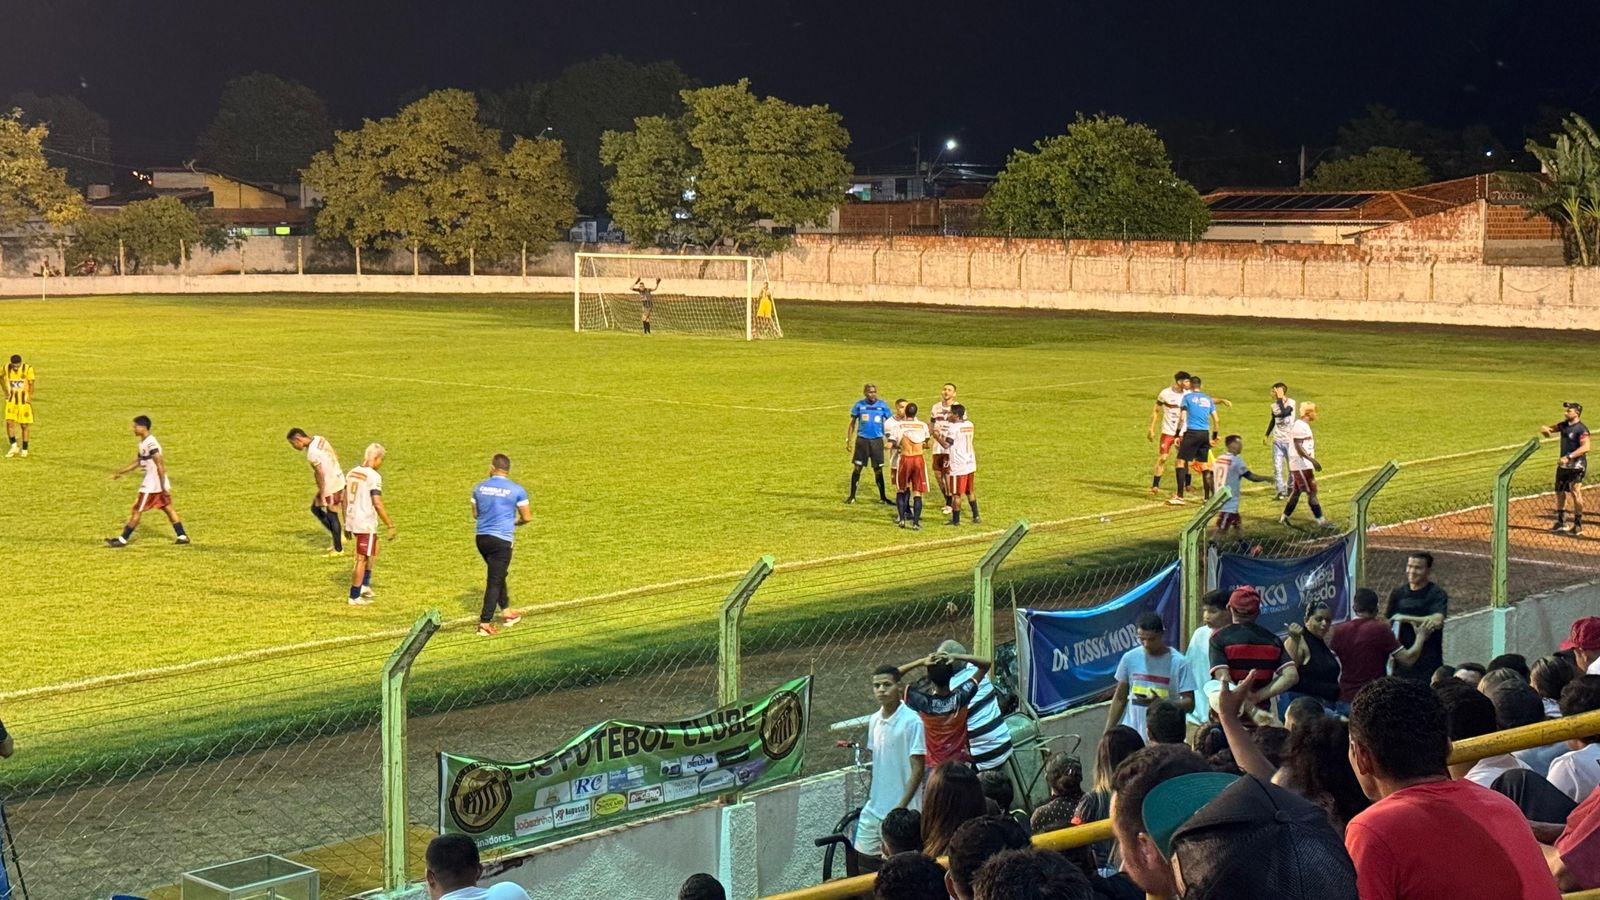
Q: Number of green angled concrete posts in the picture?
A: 6